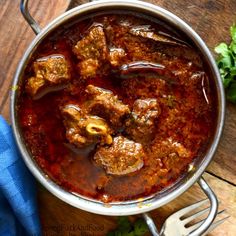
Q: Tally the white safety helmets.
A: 0